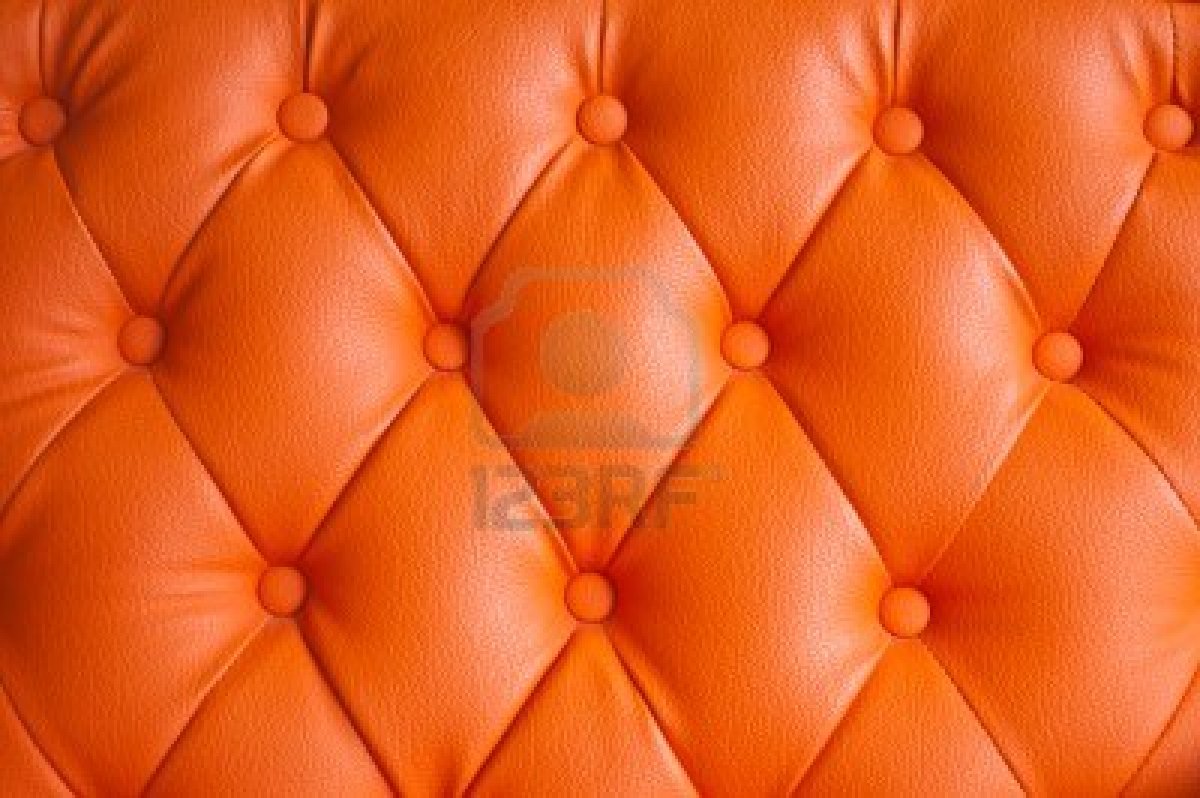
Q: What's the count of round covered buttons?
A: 12